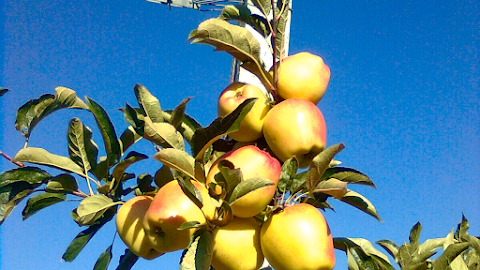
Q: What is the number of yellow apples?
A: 8